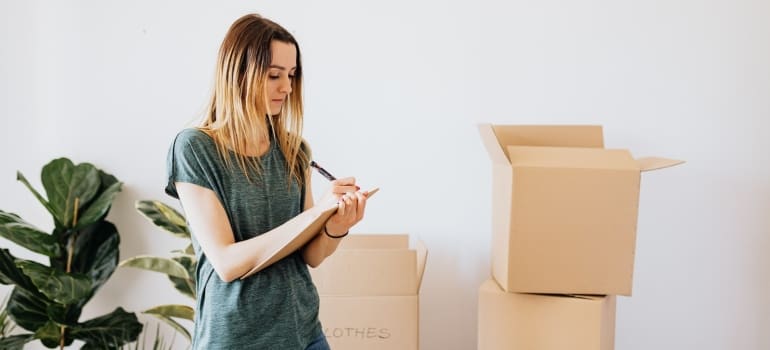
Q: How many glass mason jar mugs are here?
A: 0